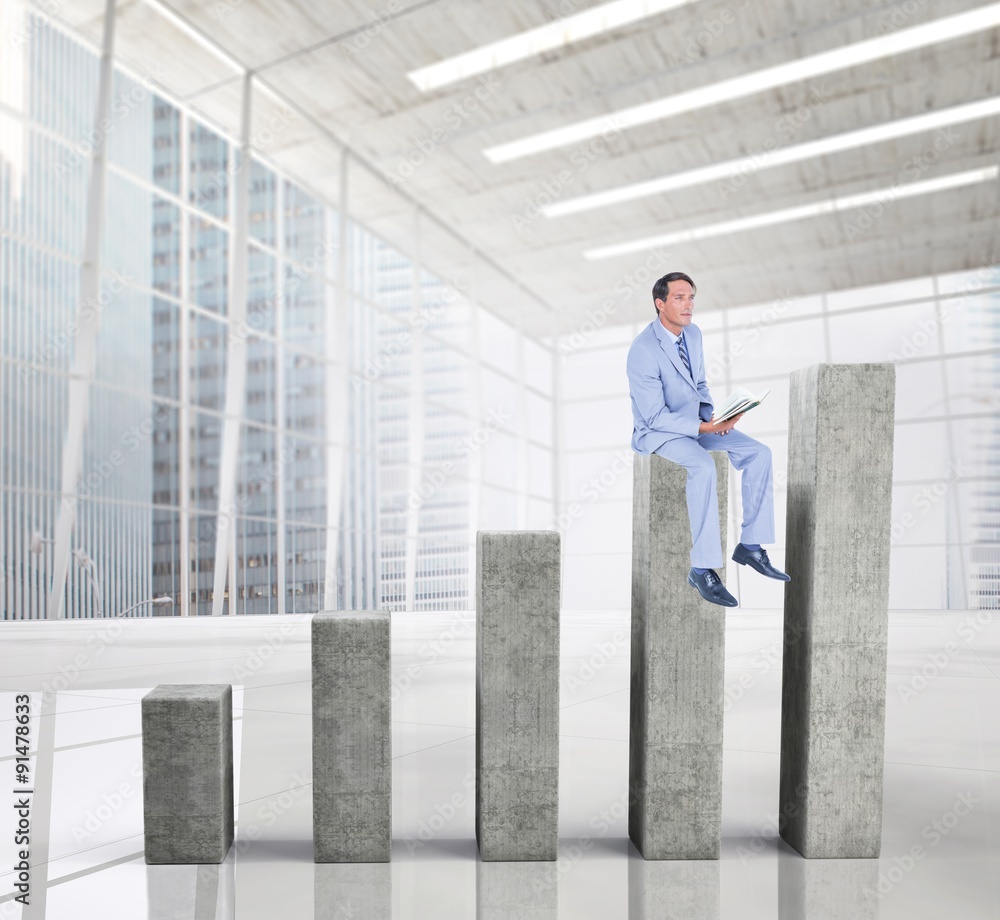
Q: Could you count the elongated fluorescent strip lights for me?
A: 4